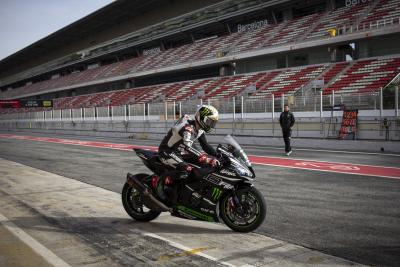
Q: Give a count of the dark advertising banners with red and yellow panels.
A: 1